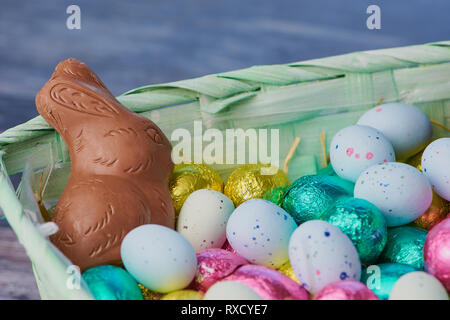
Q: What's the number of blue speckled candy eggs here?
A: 7